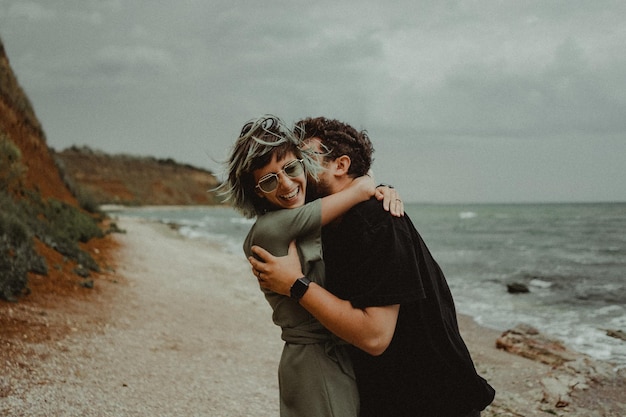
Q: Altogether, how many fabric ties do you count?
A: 1